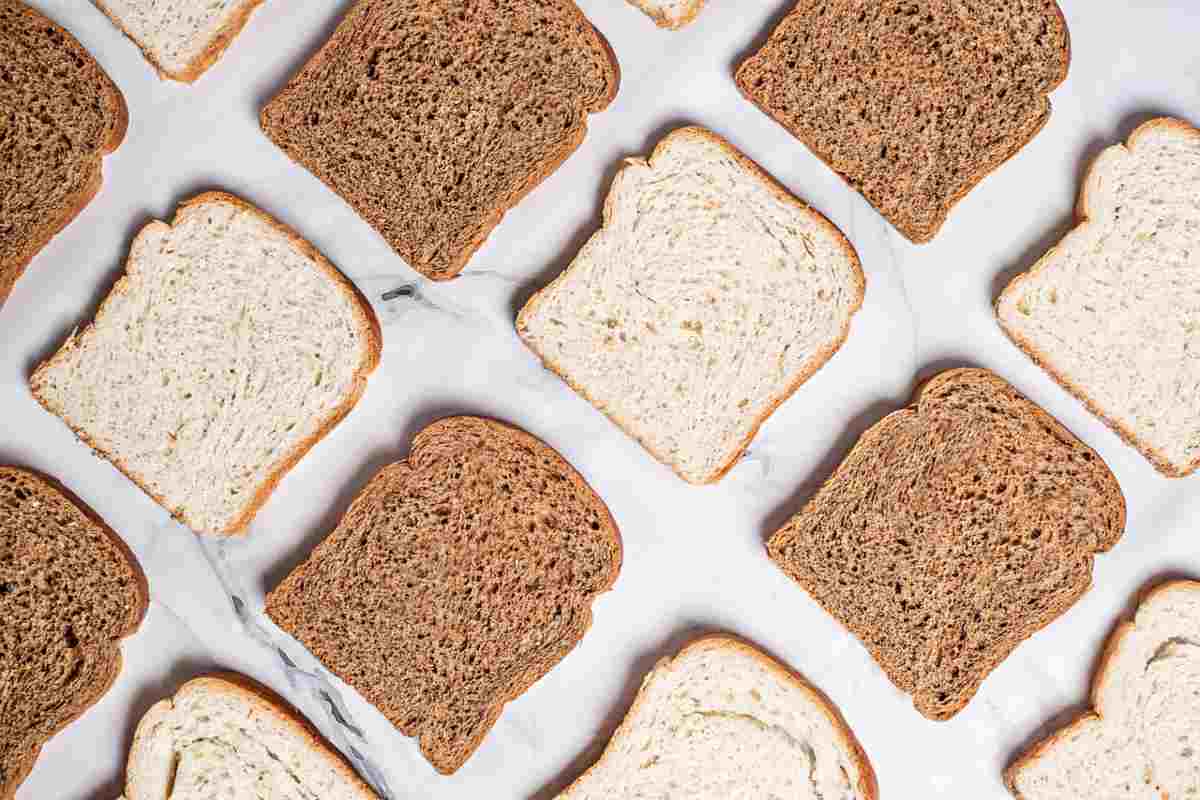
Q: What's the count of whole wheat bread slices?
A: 6